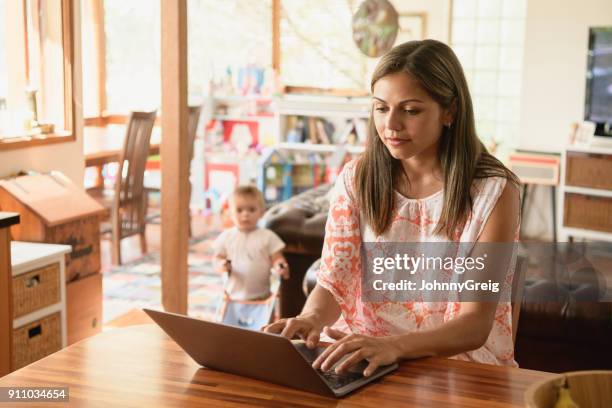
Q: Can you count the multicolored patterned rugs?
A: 1